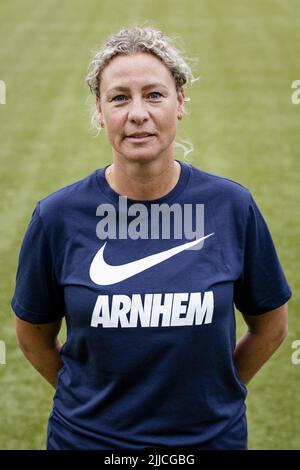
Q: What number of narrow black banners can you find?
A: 1